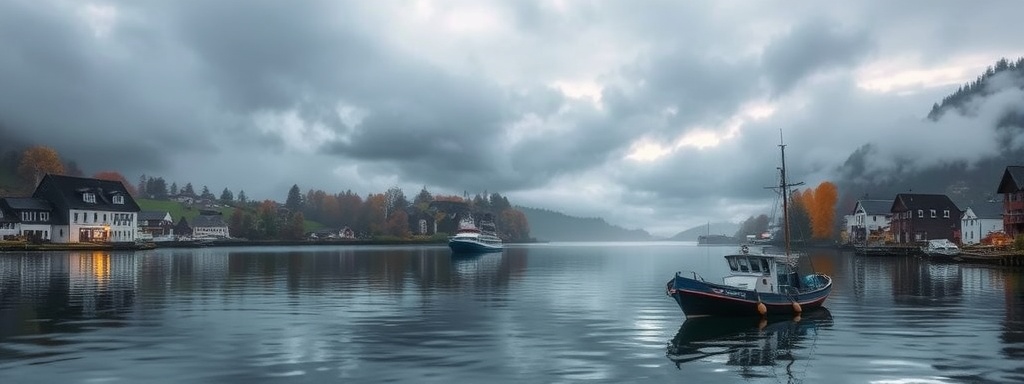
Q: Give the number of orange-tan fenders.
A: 2